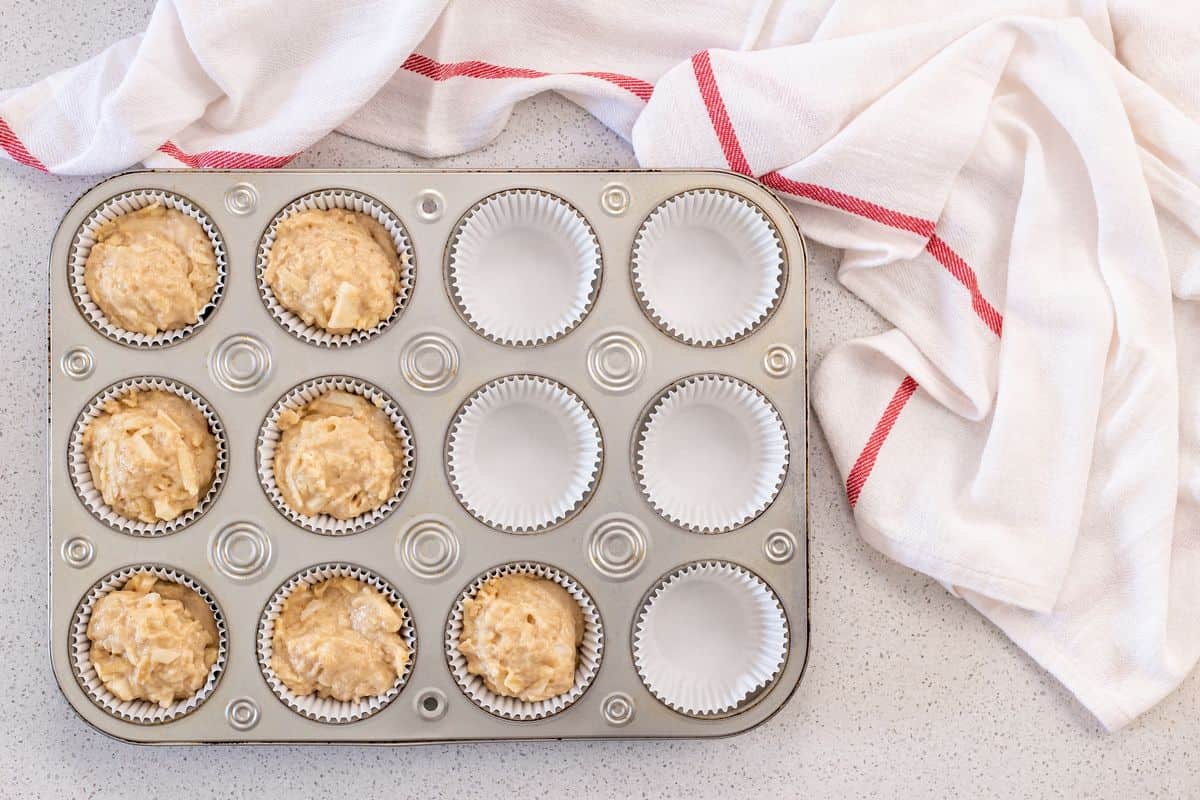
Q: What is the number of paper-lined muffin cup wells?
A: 12